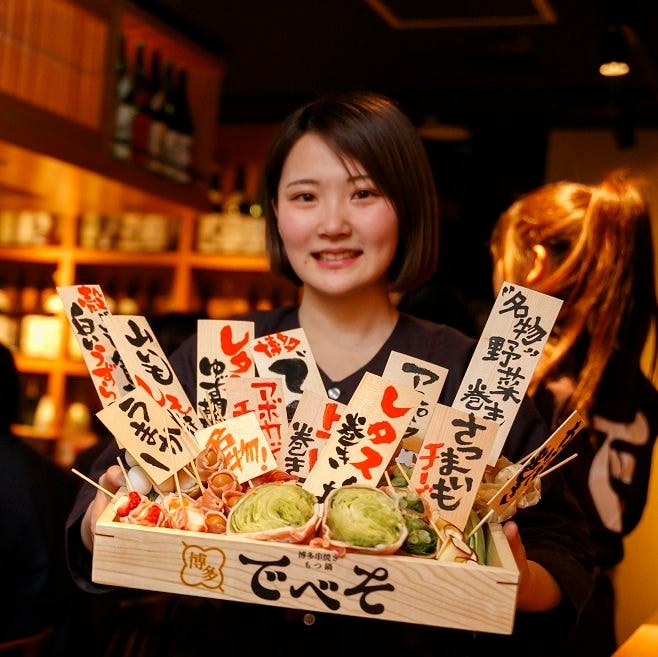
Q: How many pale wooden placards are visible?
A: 13